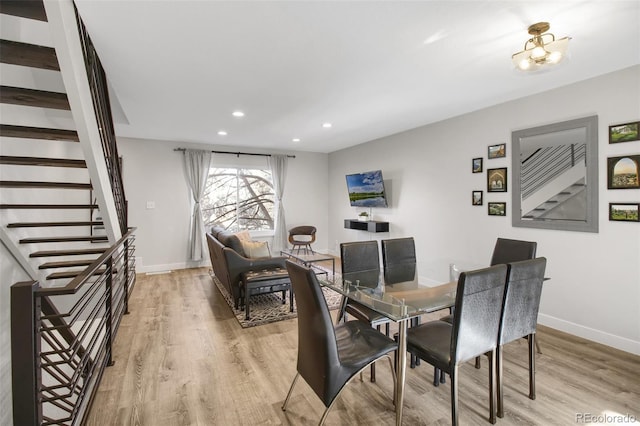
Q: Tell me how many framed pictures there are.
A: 8